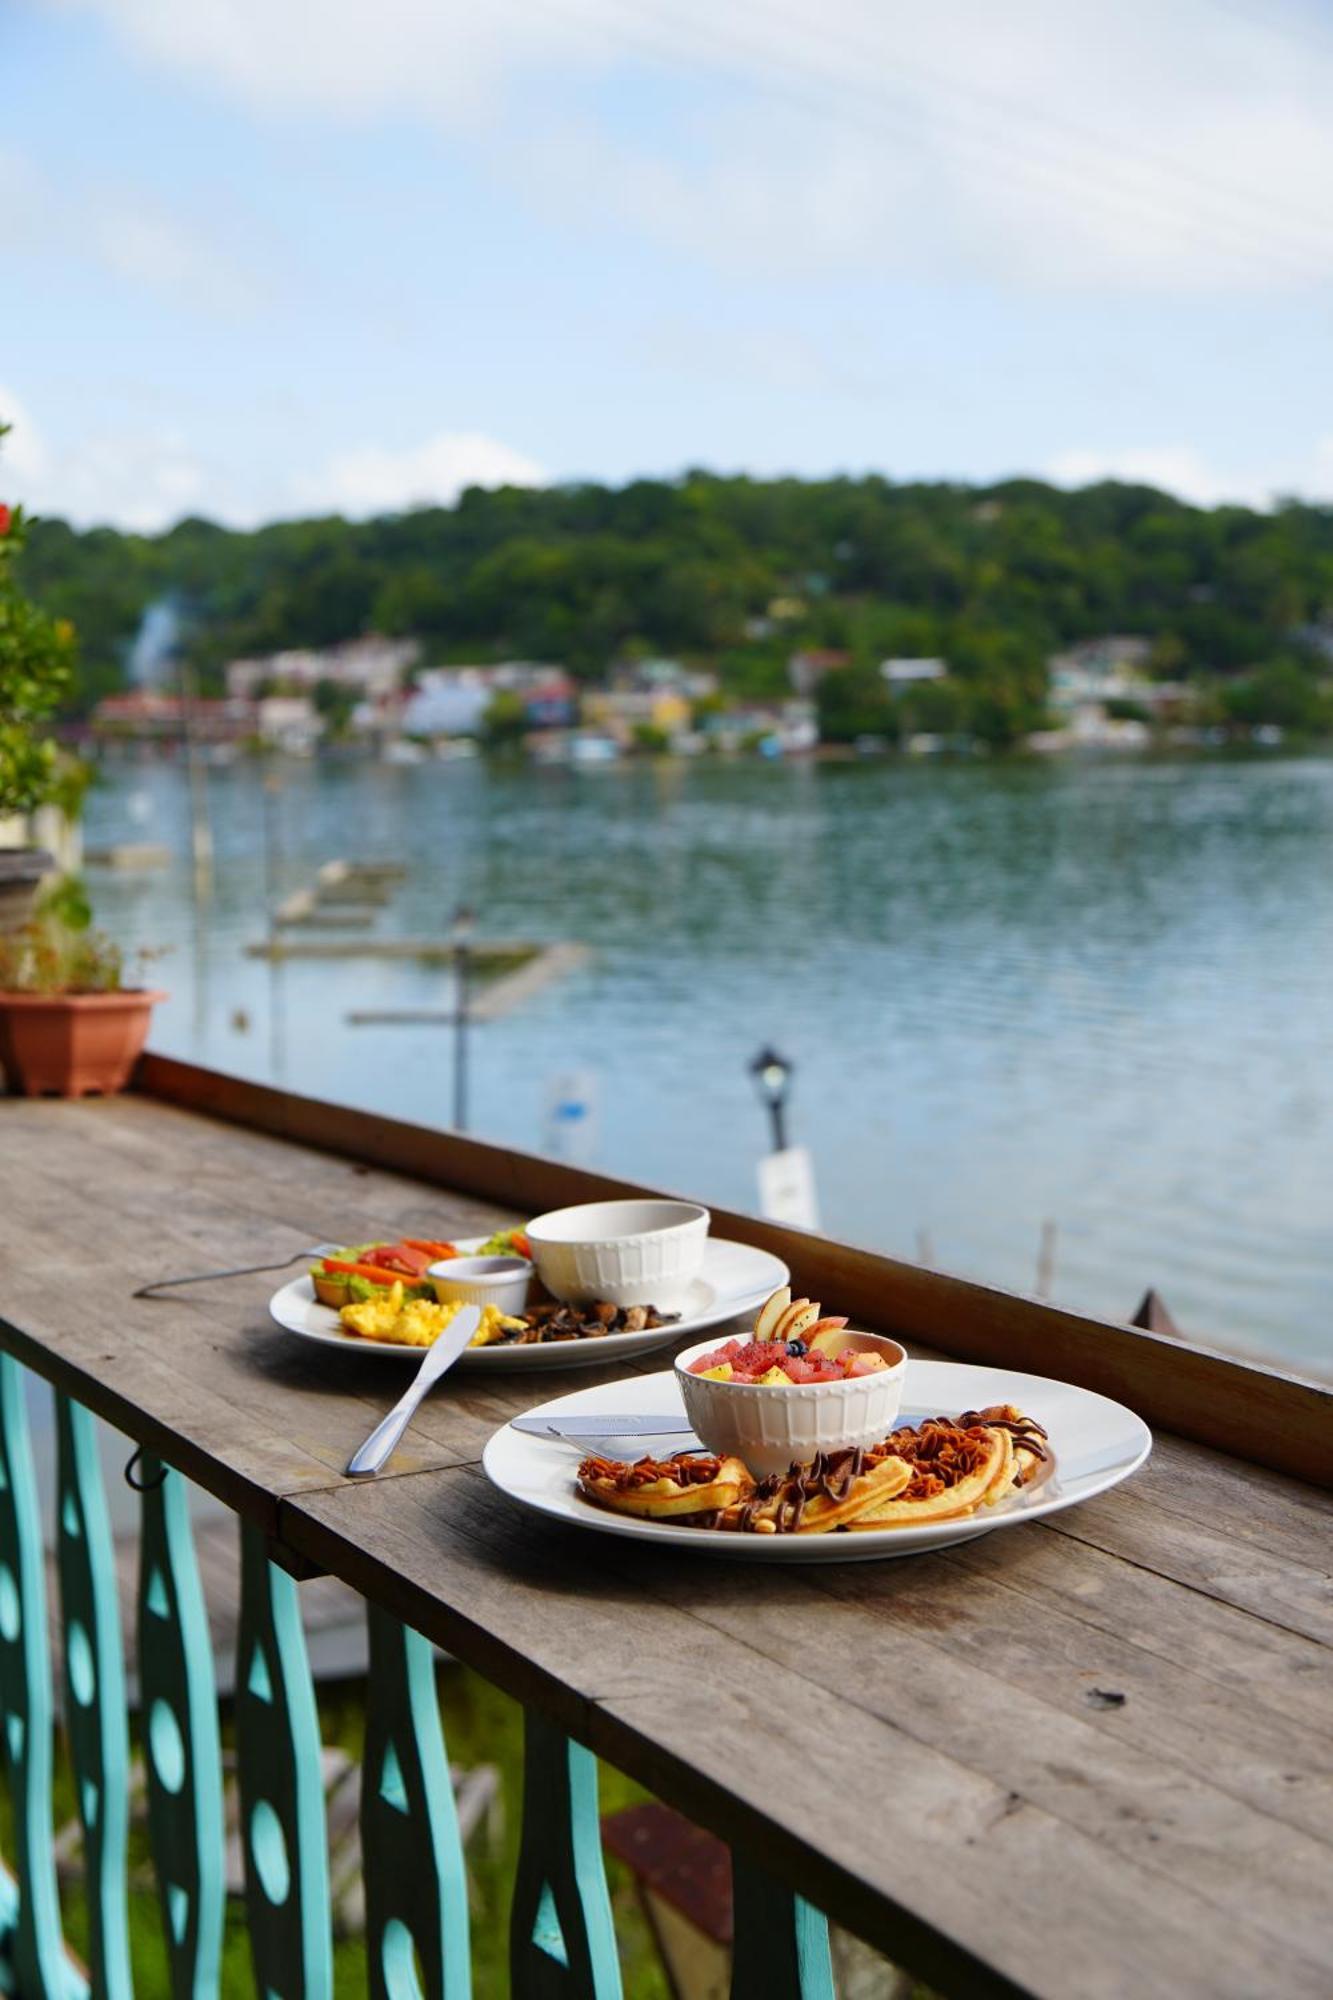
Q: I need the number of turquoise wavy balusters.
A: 7